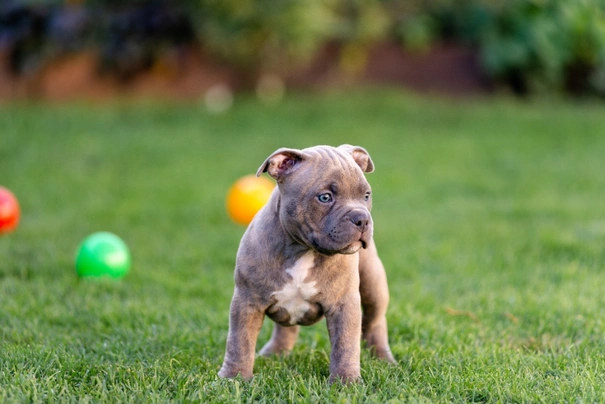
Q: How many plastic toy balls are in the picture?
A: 3